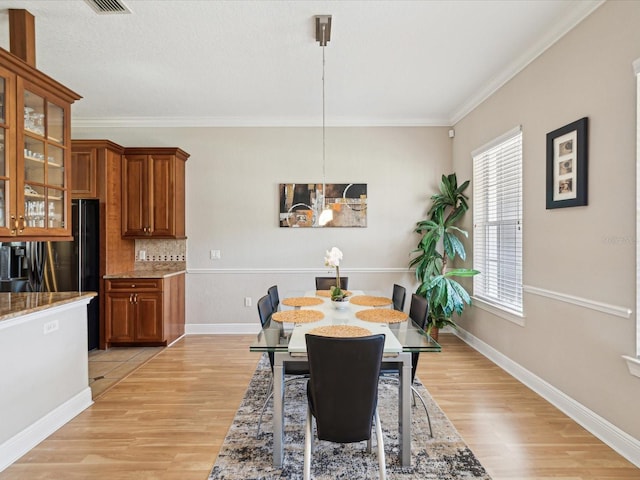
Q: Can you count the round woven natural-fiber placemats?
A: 6